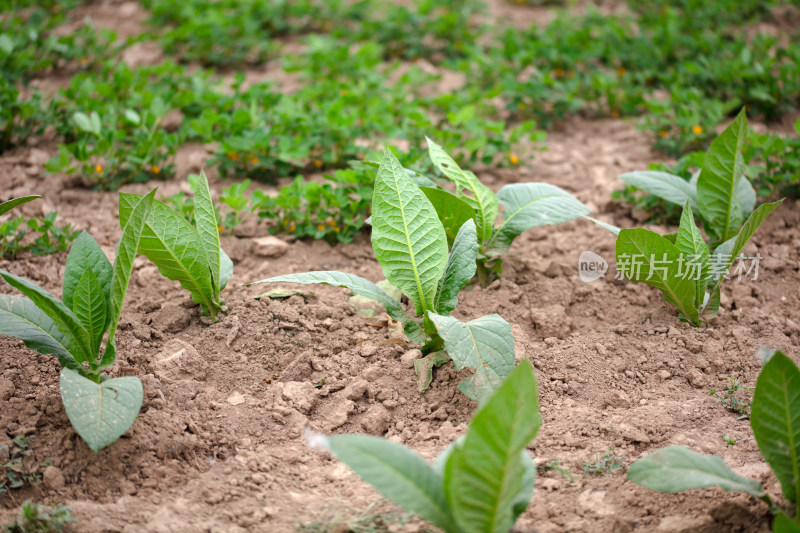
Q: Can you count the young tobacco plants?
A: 8